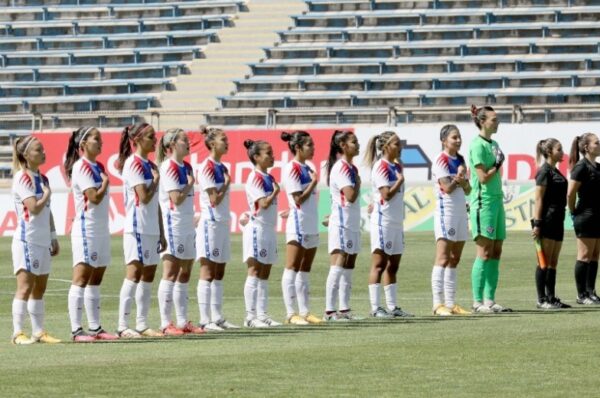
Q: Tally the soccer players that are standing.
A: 11